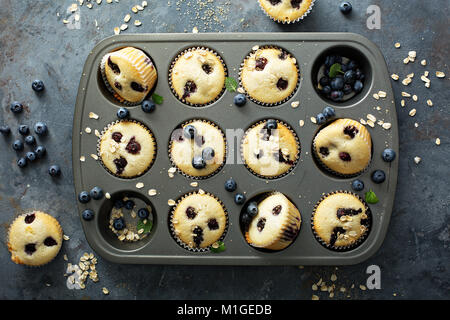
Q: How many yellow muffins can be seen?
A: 12